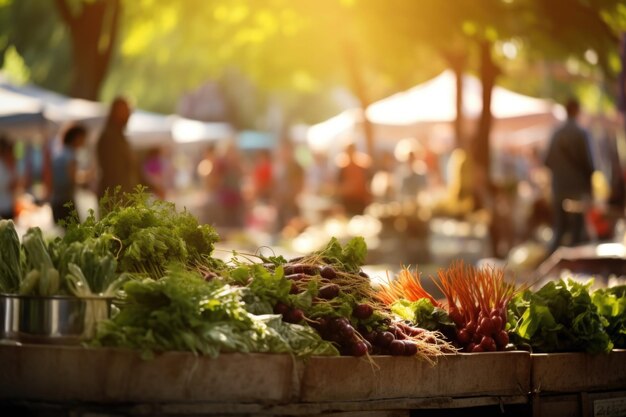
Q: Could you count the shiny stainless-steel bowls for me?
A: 1